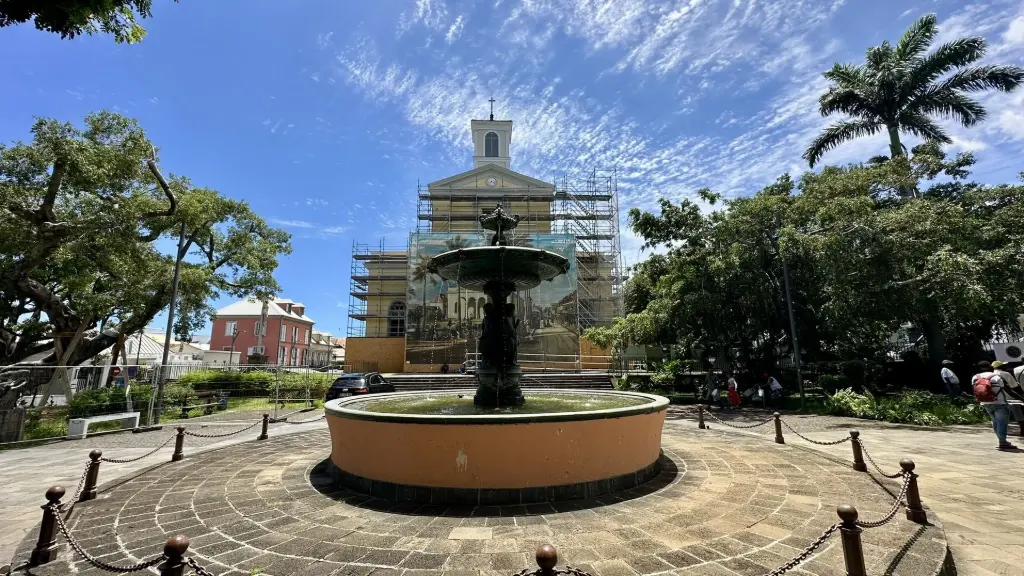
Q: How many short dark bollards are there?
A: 11